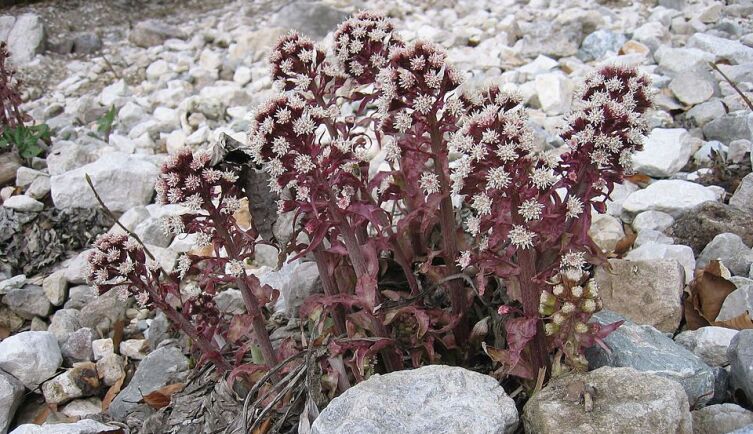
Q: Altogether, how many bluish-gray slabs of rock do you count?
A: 1